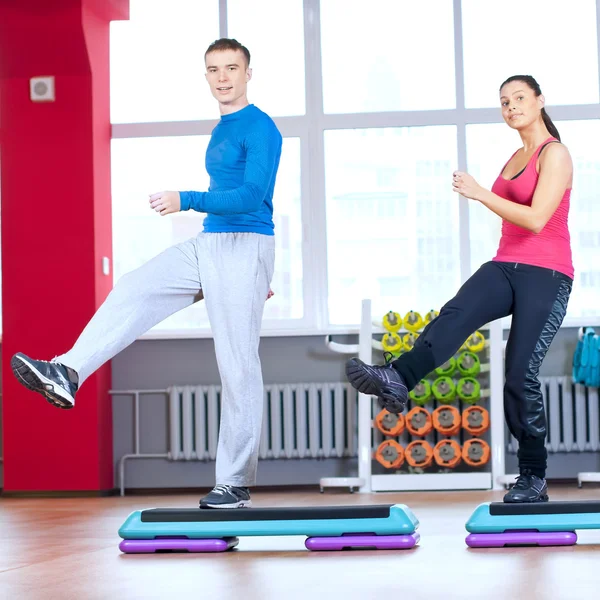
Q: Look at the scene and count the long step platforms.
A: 2